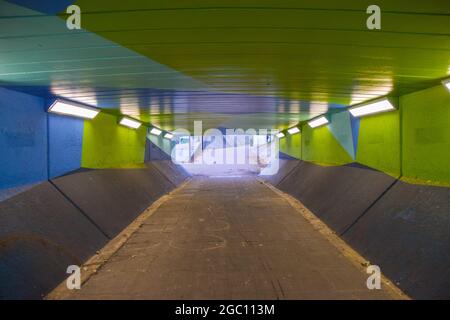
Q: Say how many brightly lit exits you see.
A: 1